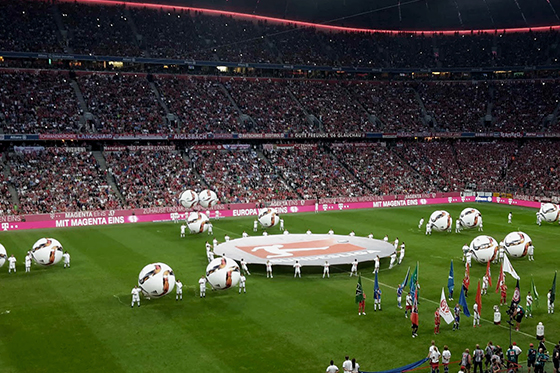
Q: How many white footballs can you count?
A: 13